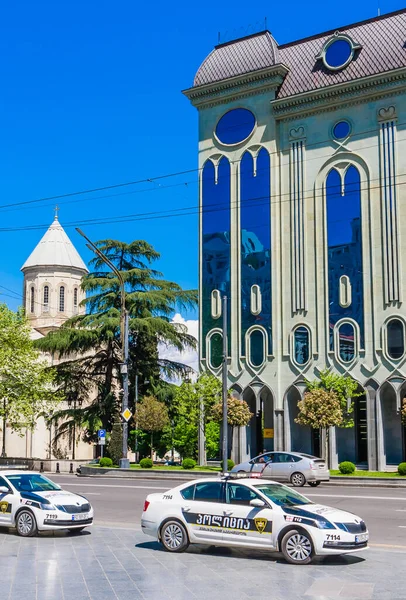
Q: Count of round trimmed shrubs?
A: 6